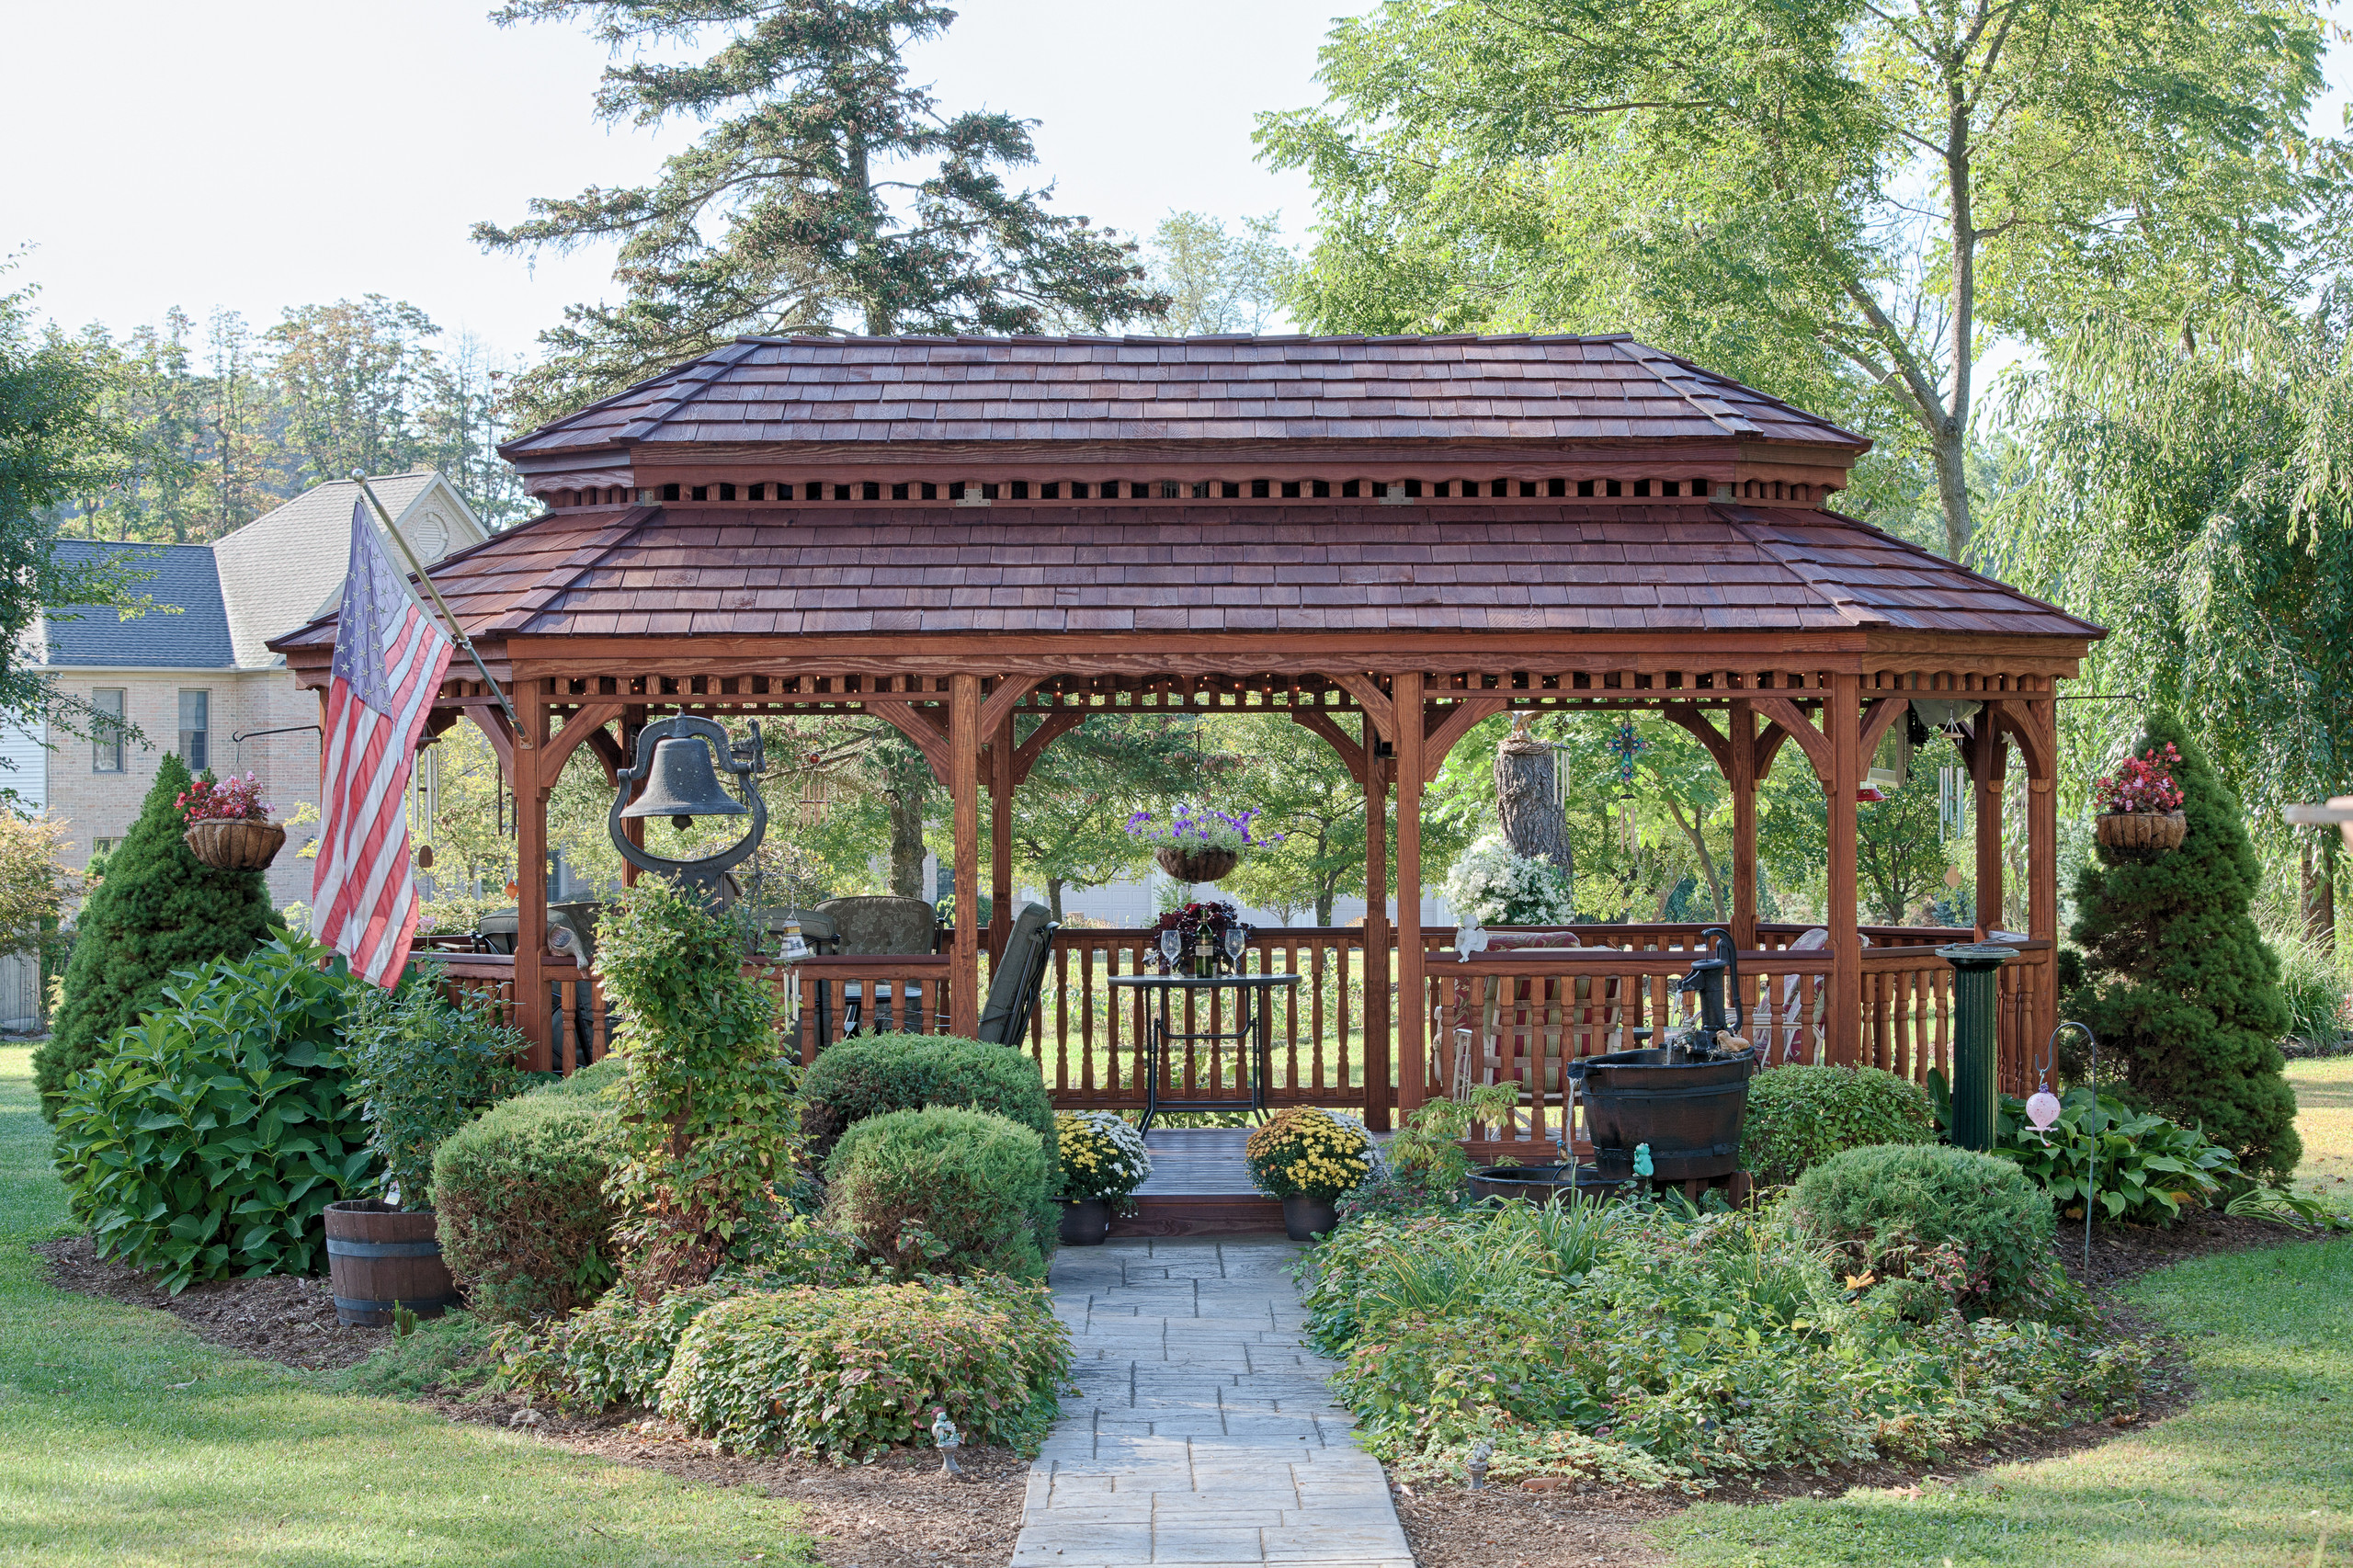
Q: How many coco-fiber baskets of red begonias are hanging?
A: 2